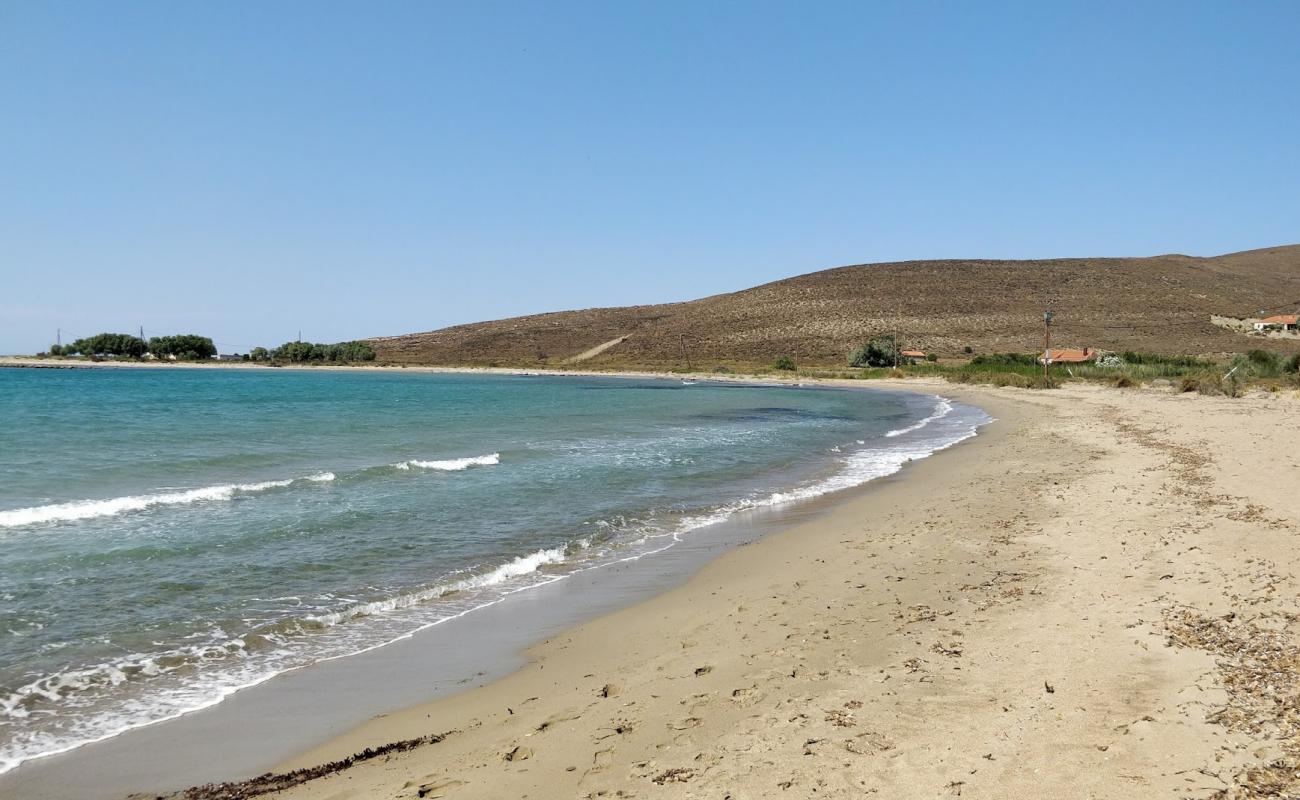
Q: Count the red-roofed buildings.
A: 3